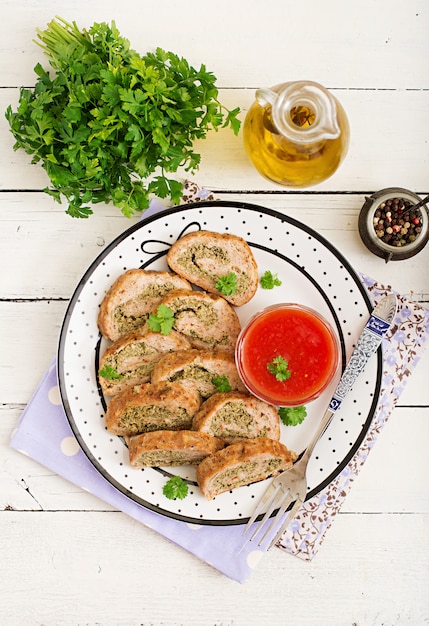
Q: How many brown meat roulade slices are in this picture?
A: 9